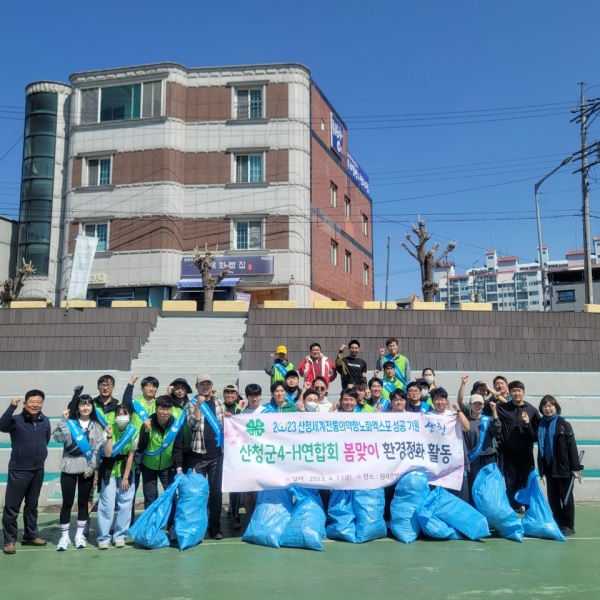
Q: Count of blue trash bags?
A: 11